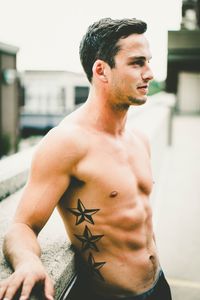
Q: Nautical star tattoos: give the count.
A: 3